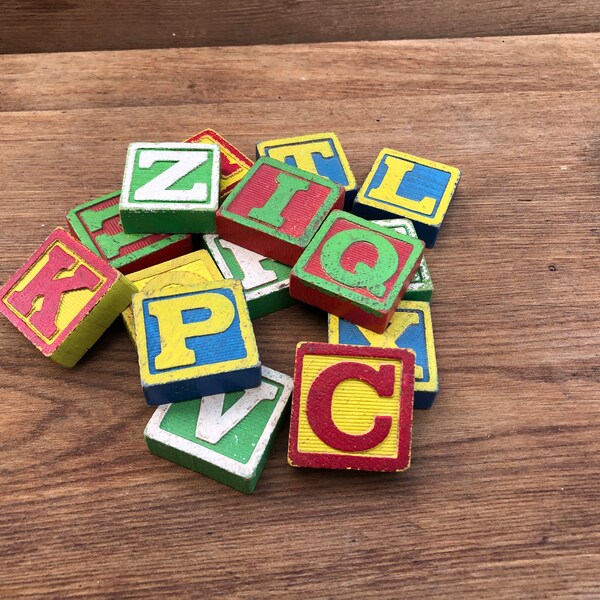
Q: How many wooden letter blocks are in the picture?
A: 15